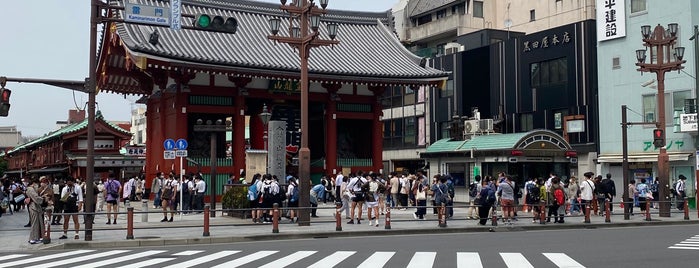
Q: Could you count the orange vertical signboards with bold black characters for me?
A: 0